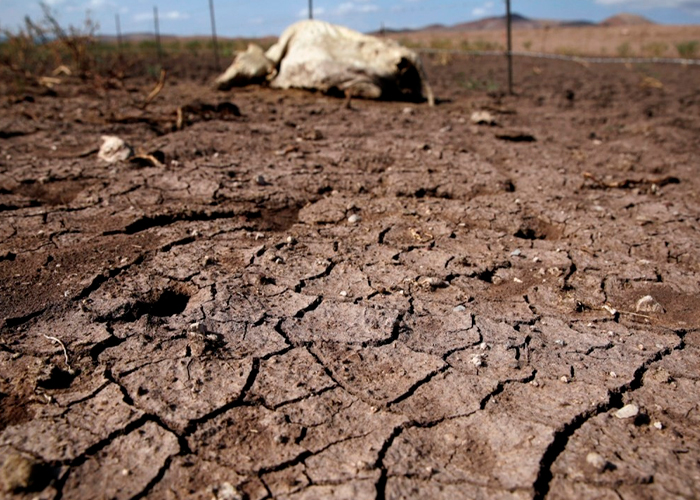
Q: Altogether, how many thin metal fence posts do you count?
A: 5